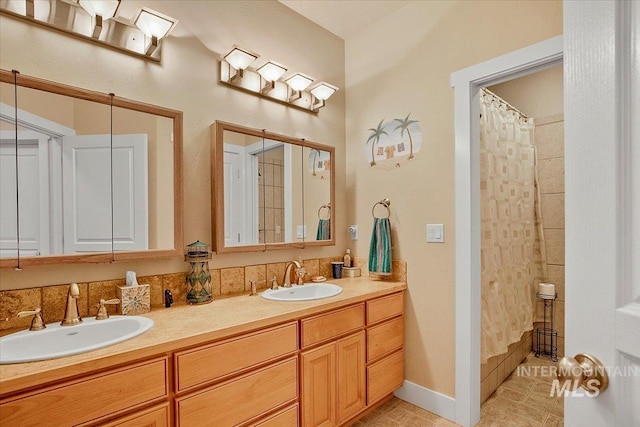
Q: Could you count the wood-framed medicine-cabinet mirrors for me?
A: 2